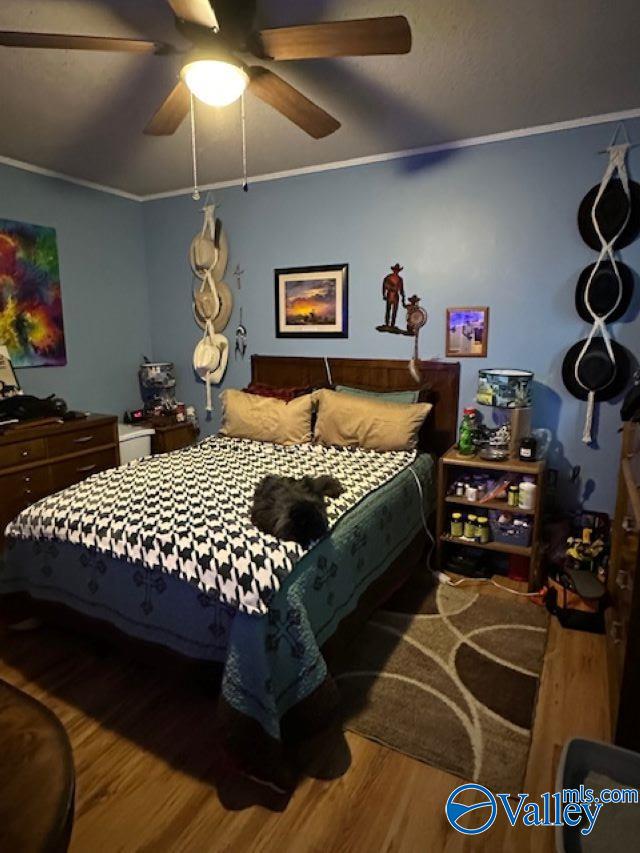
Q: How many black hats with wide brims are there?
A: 3